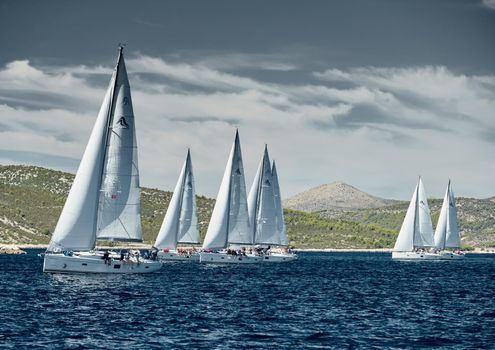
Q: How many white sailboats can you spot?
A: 7